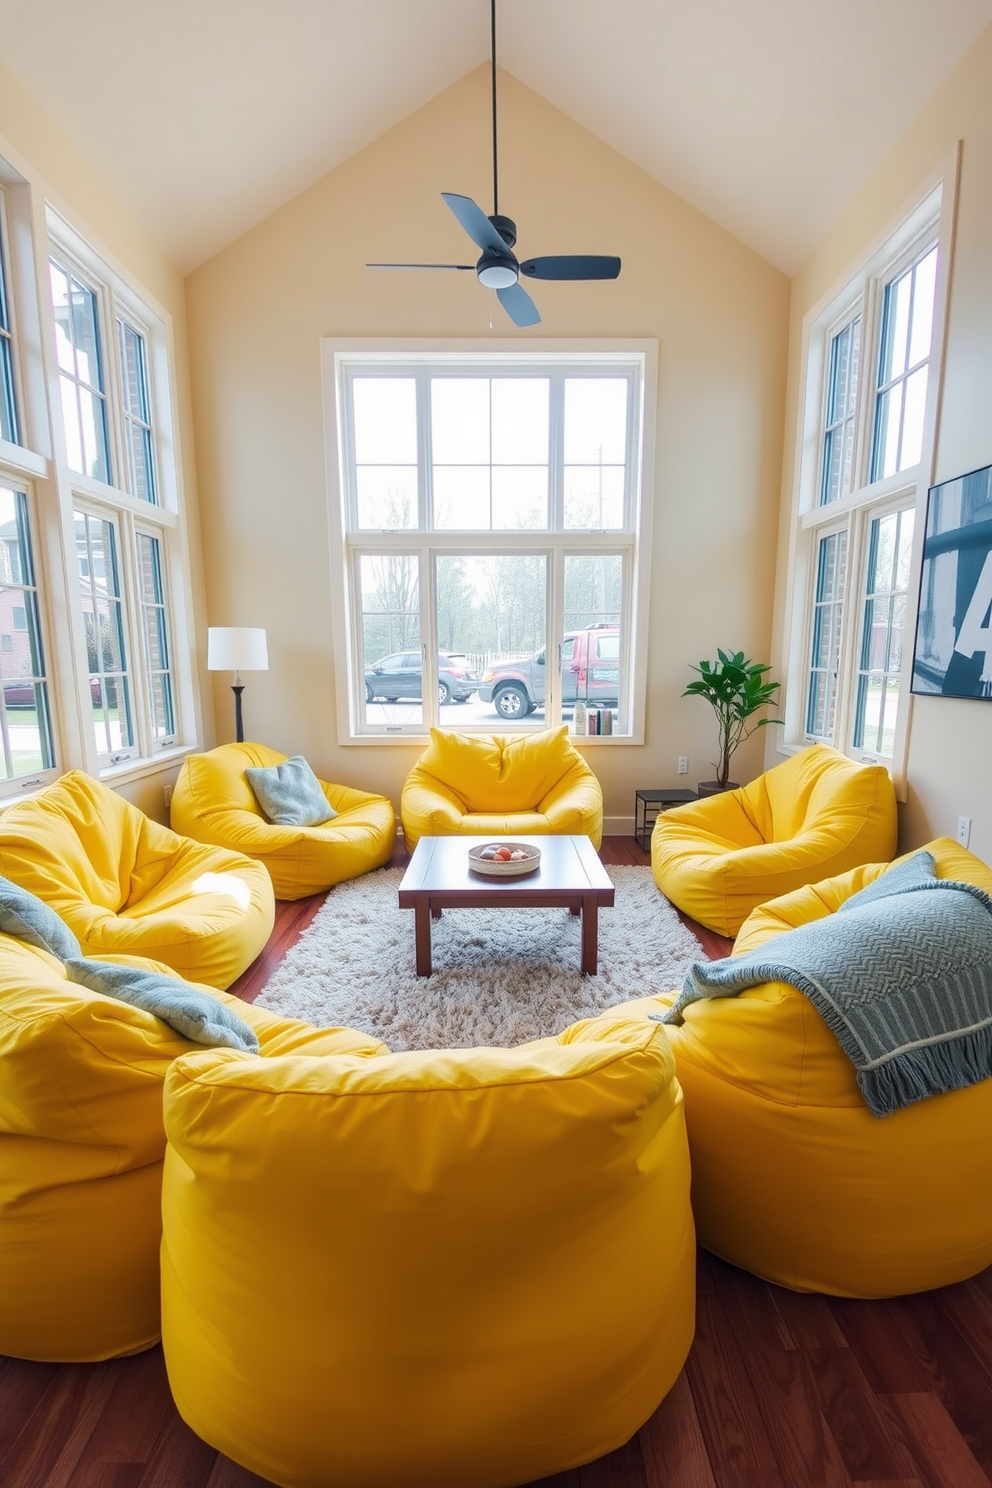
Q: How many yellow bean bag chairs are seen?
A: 7